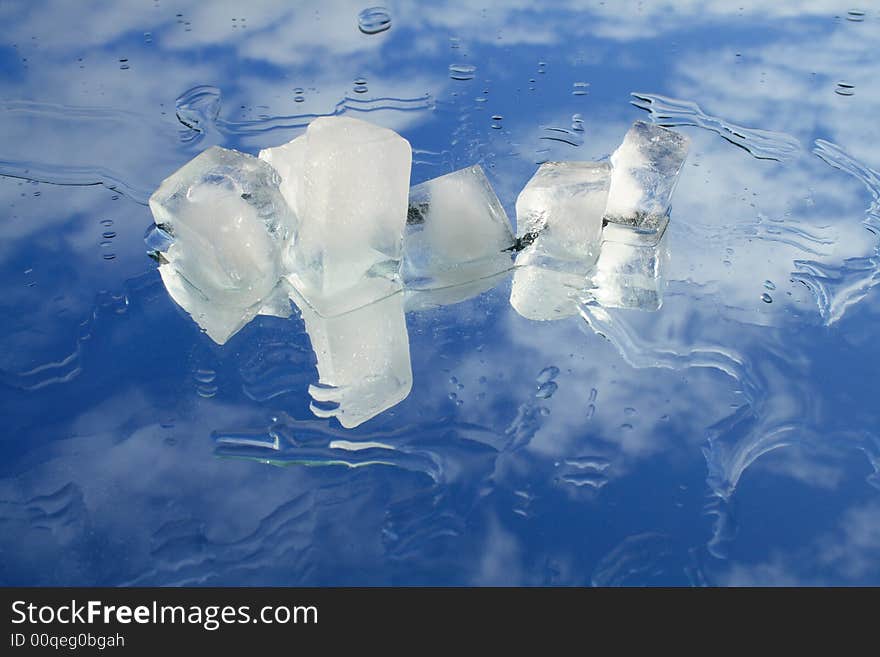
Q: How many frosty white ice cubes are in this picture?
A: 5